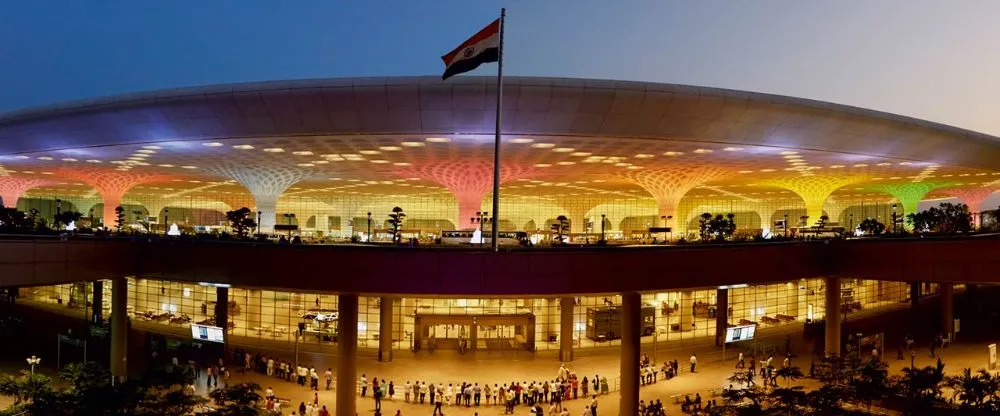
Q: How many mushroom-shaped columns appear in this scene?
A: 8